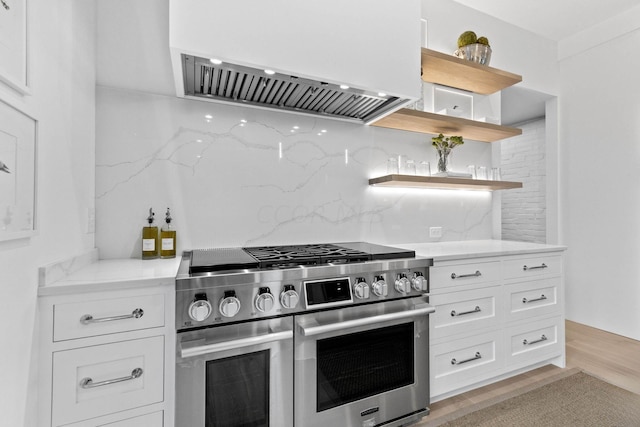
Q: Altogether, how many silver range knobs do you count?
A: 8